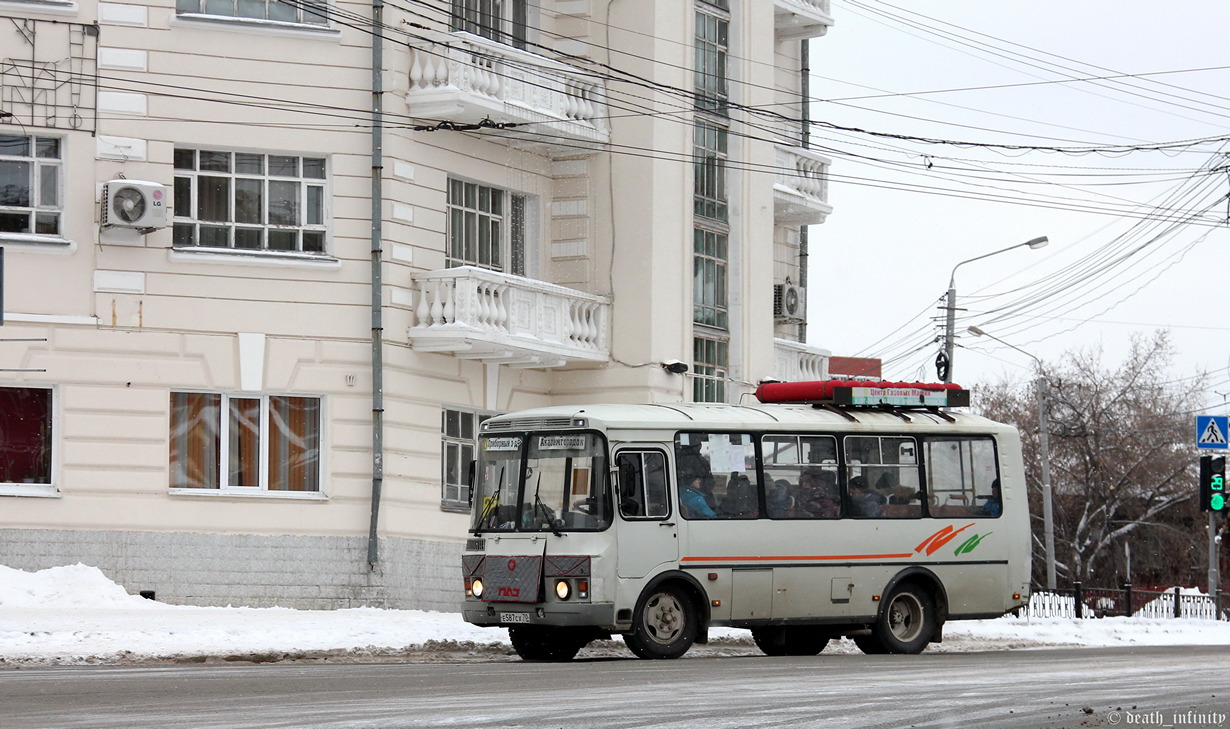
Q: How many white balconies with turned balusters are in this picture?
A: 5